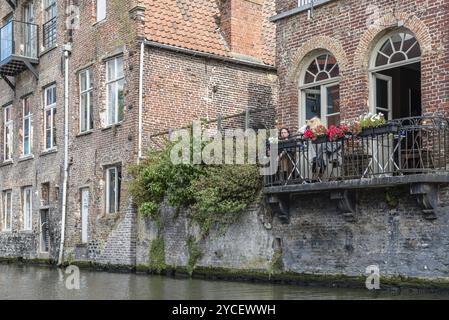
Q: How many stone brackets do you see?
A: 3